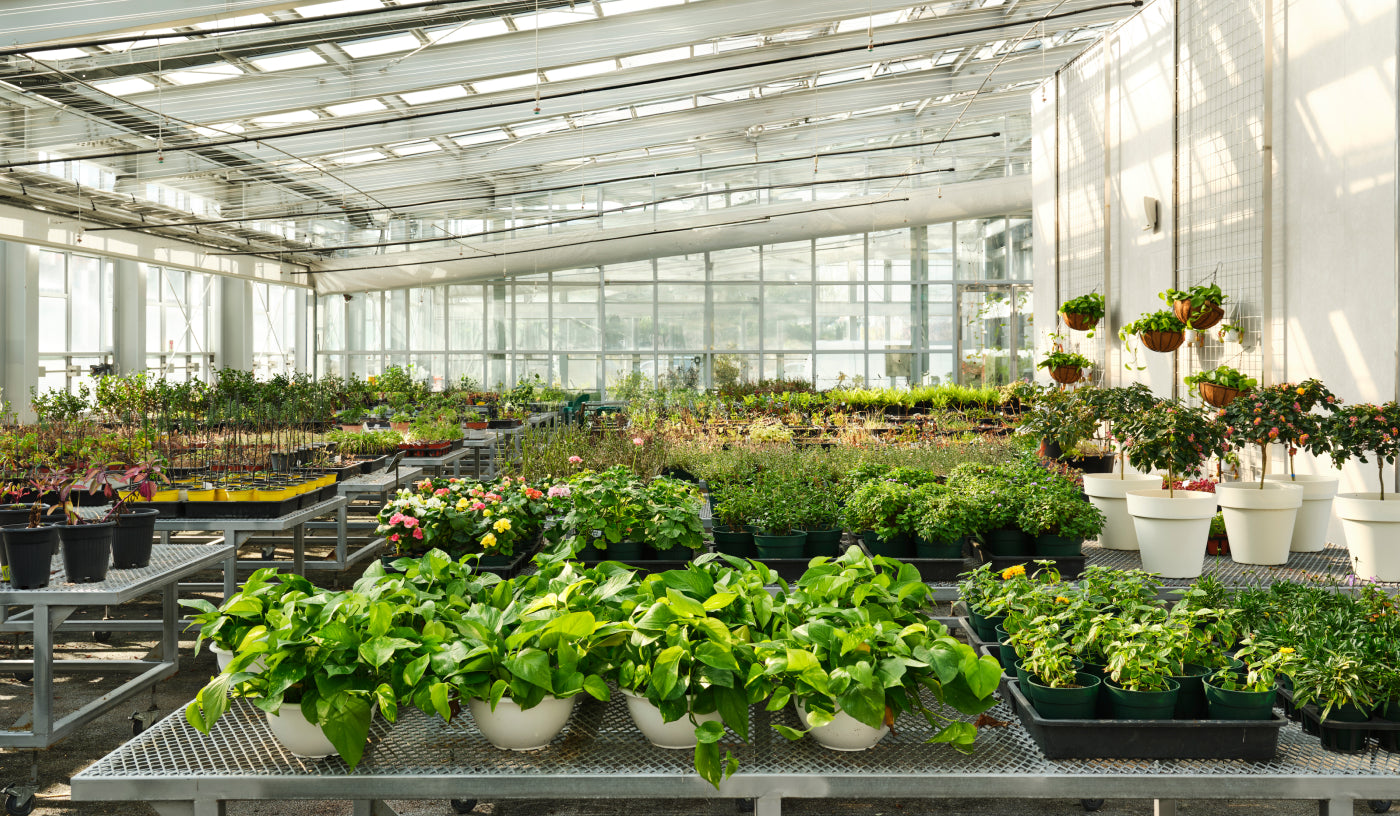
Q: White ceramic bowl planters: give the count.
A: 5